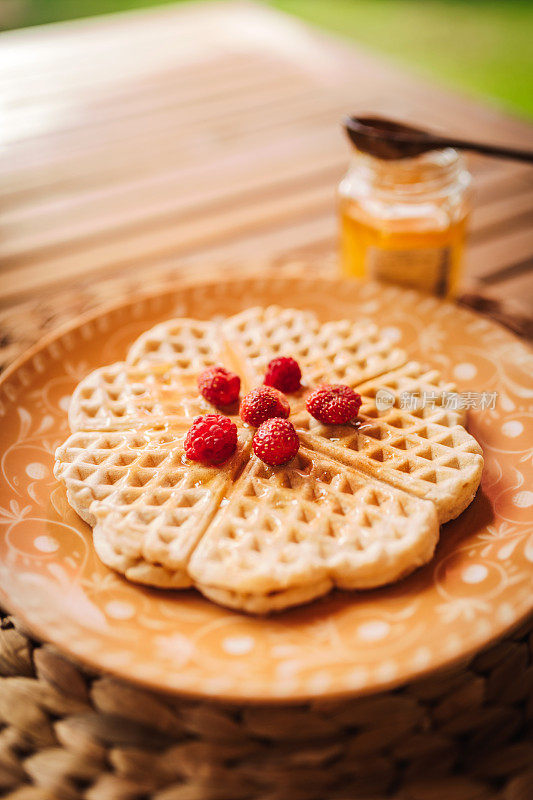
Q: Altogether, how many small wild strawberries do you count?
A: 4